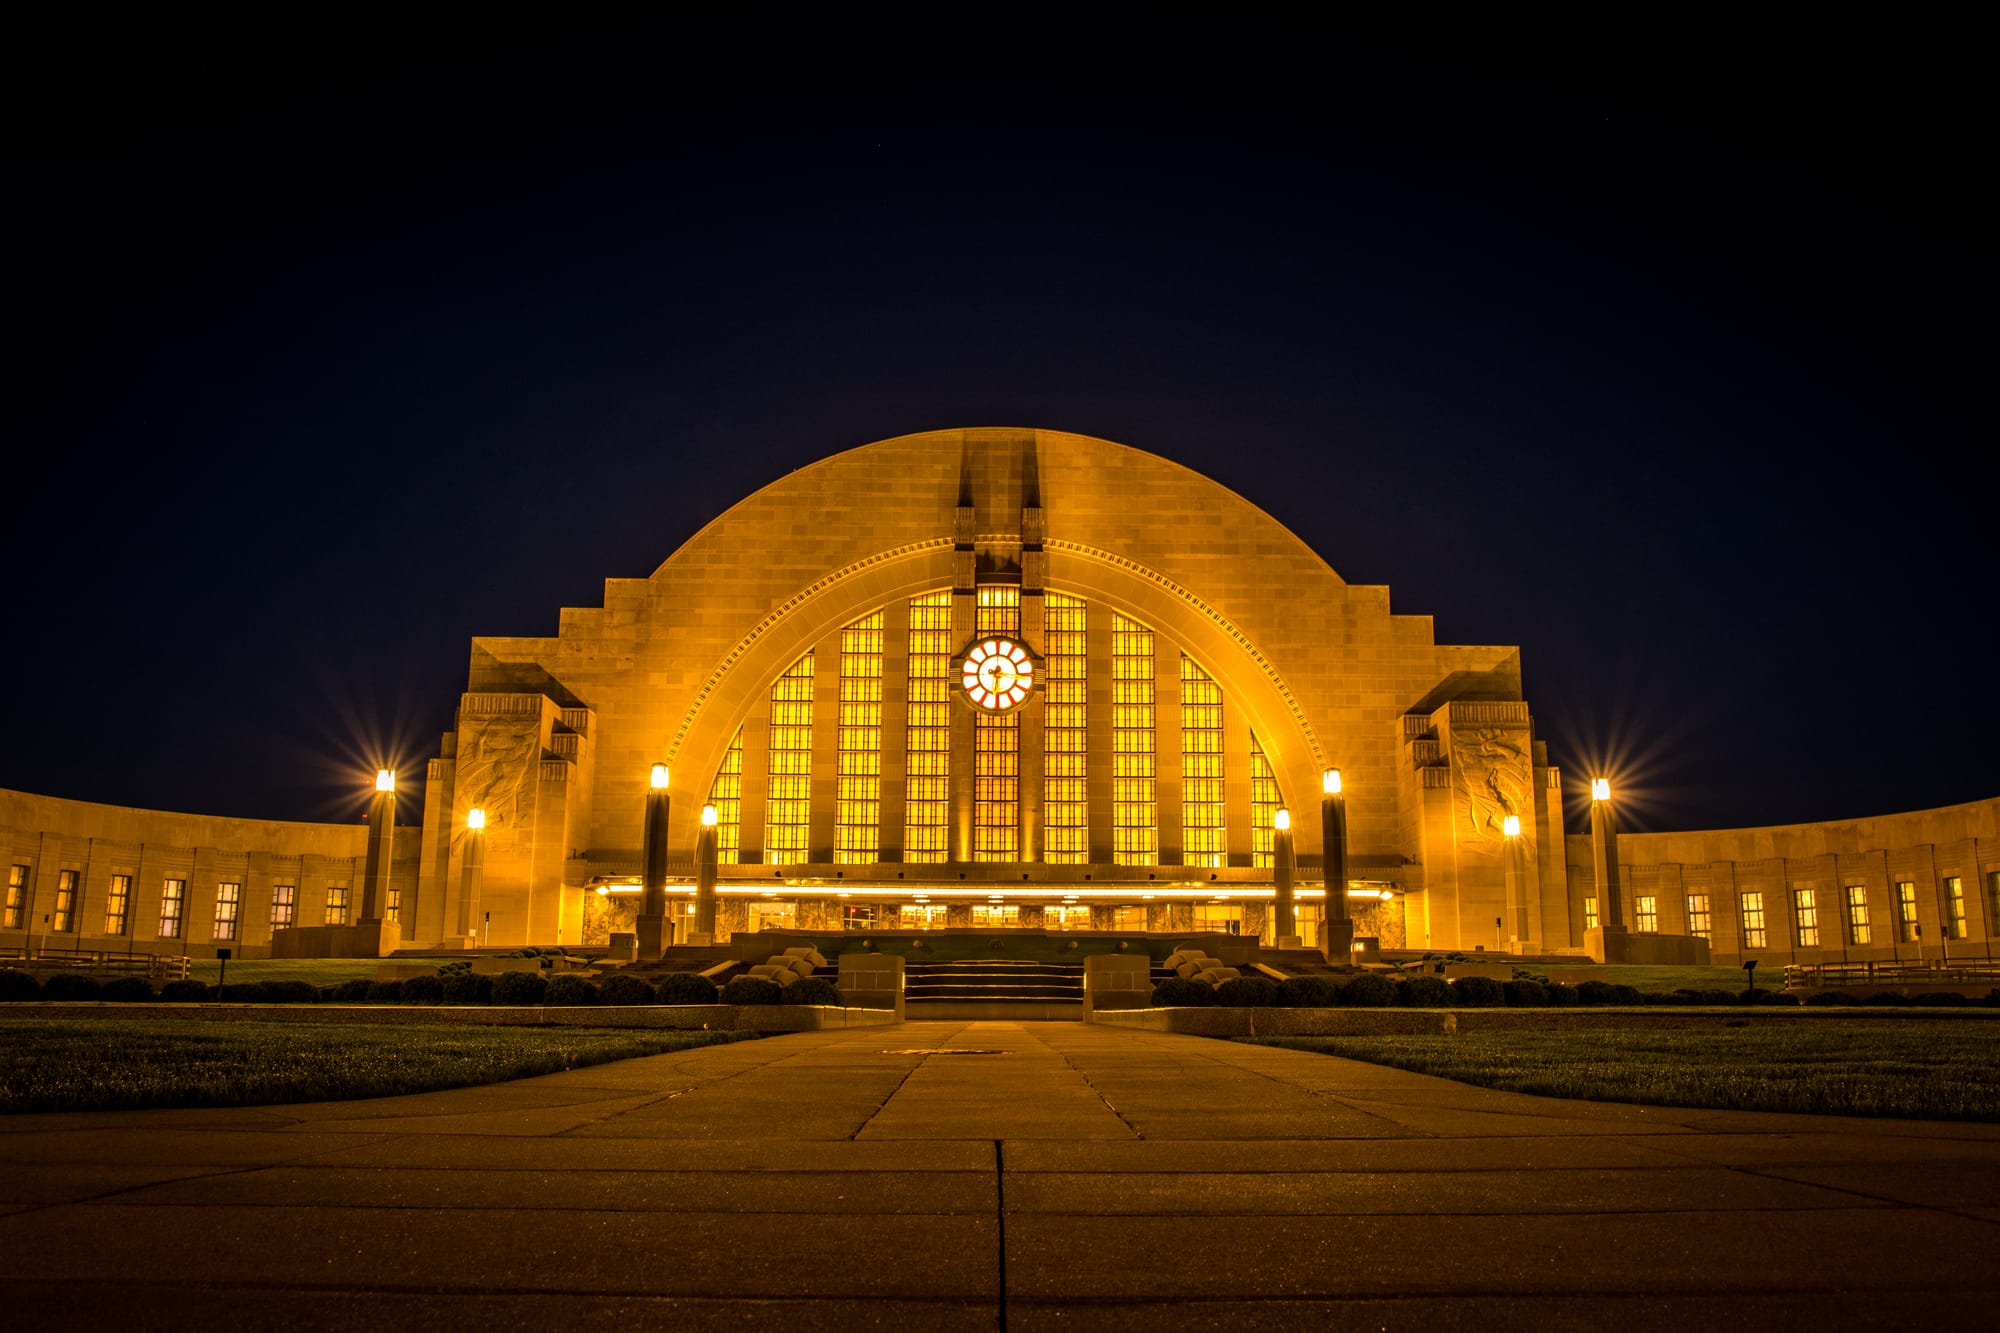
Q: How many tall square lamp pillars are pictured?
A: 8